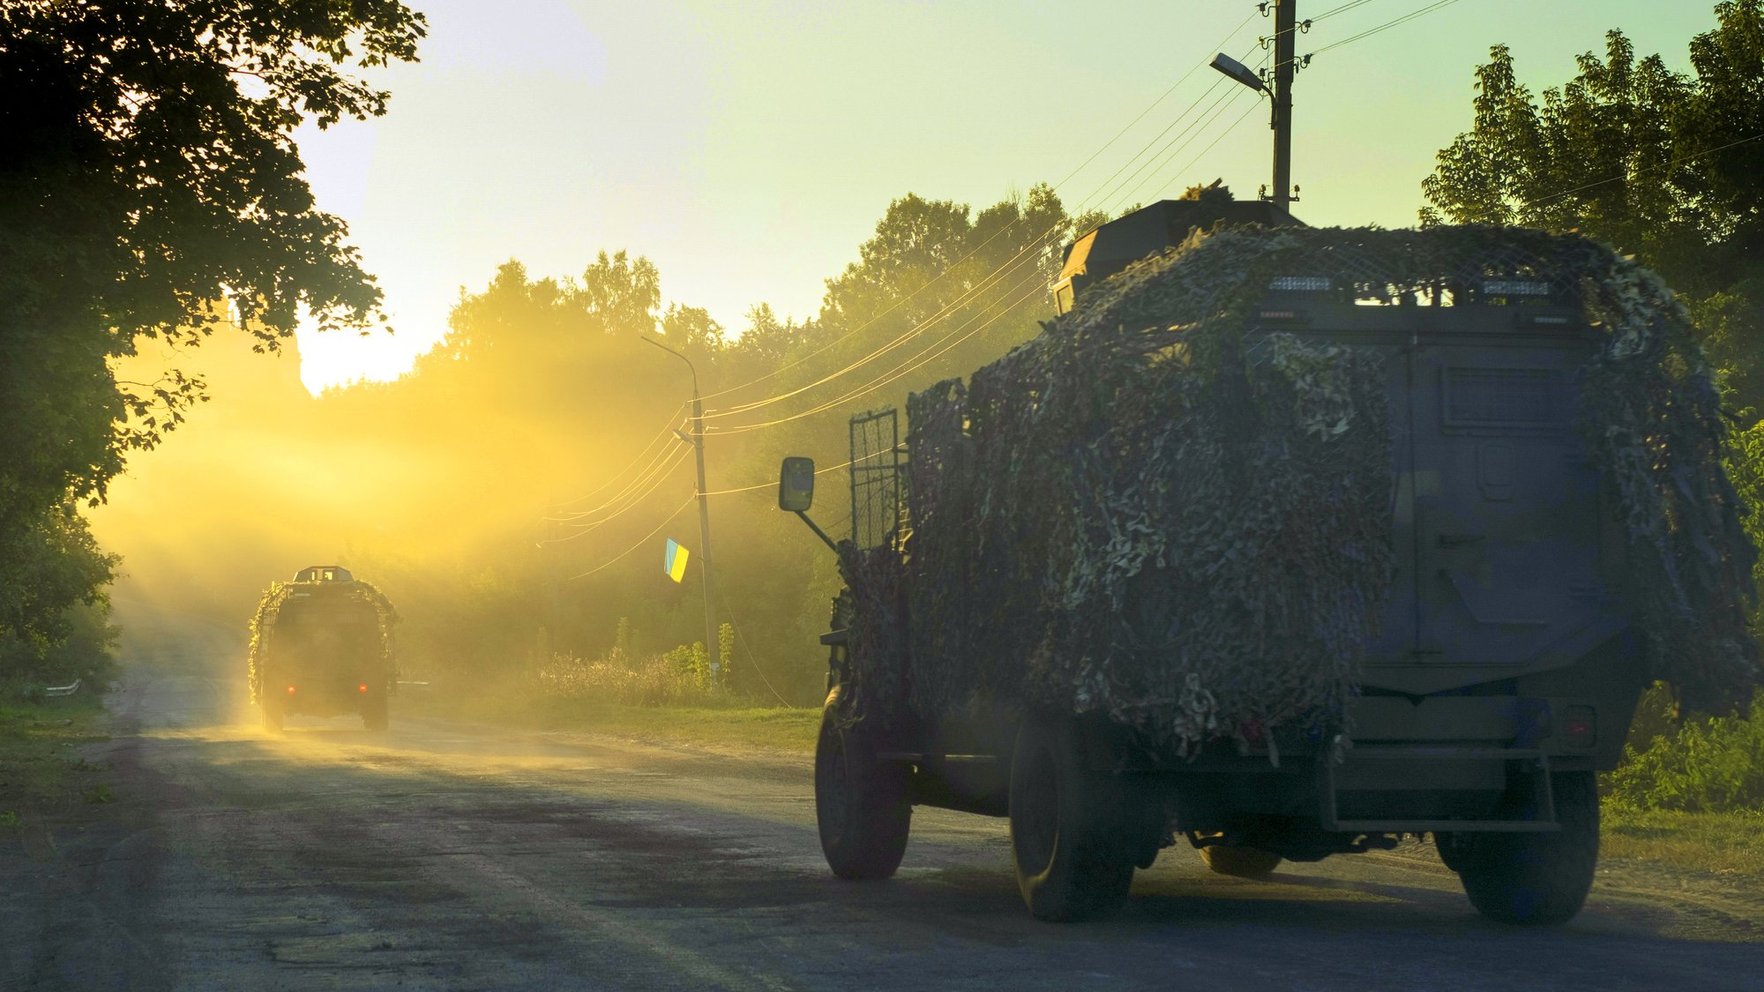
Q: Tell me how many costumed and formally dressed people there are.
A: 0